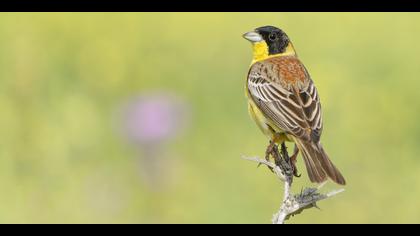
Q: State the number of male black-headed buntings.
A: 1